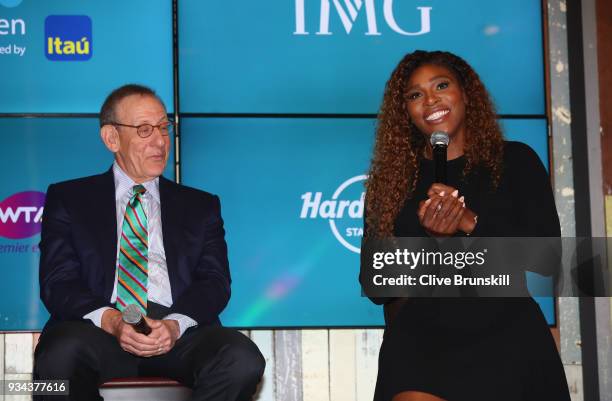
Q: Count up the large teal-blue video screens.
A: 4